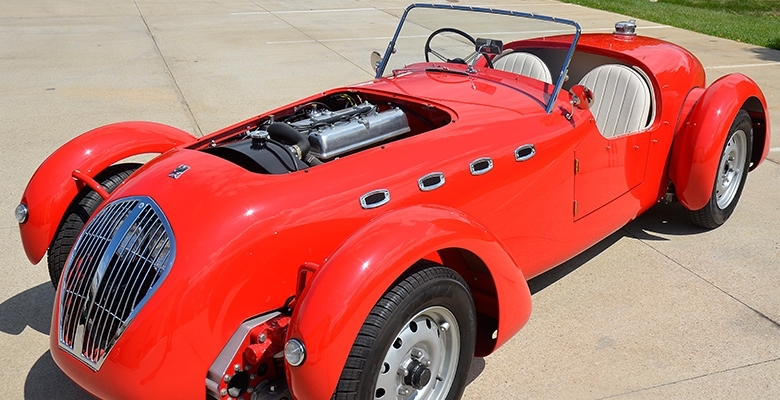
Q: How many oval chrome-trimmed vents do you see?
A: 4